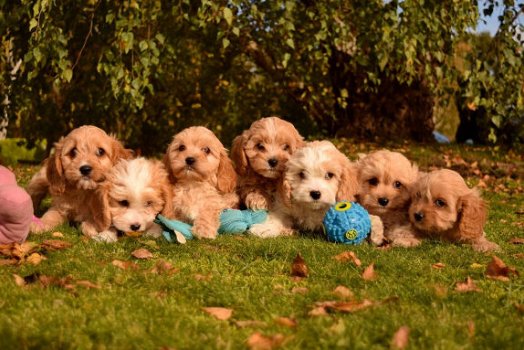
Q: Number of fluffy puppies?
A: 7